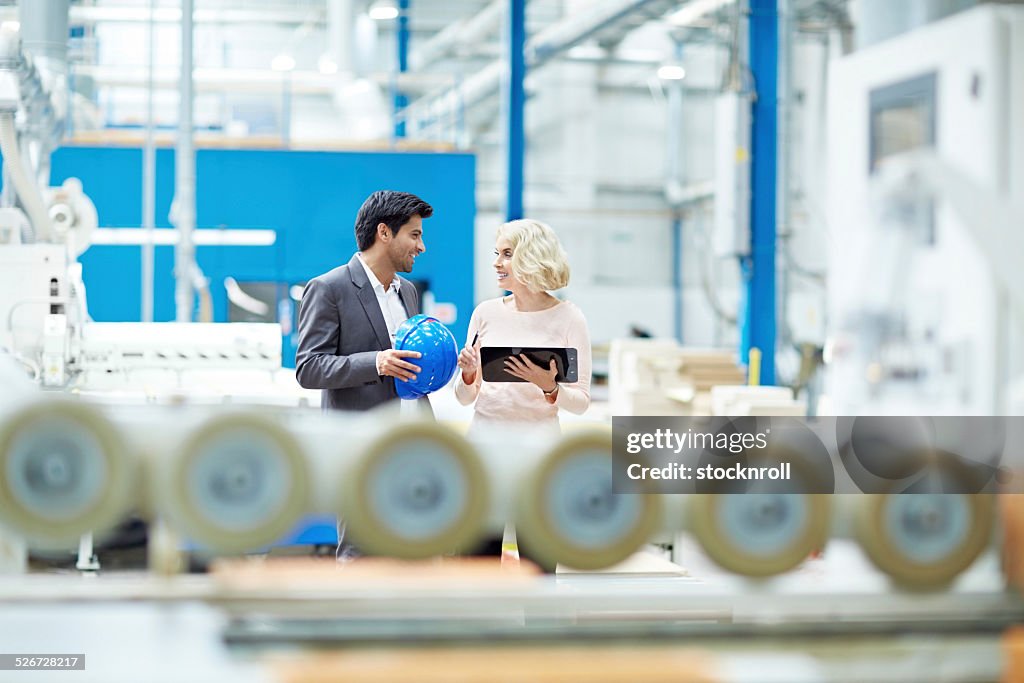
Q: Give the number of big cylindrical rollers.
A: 6